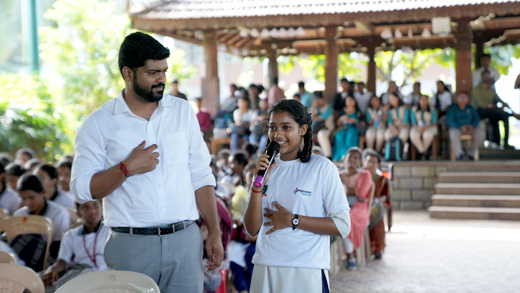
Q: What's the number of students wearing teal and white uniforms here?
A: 4